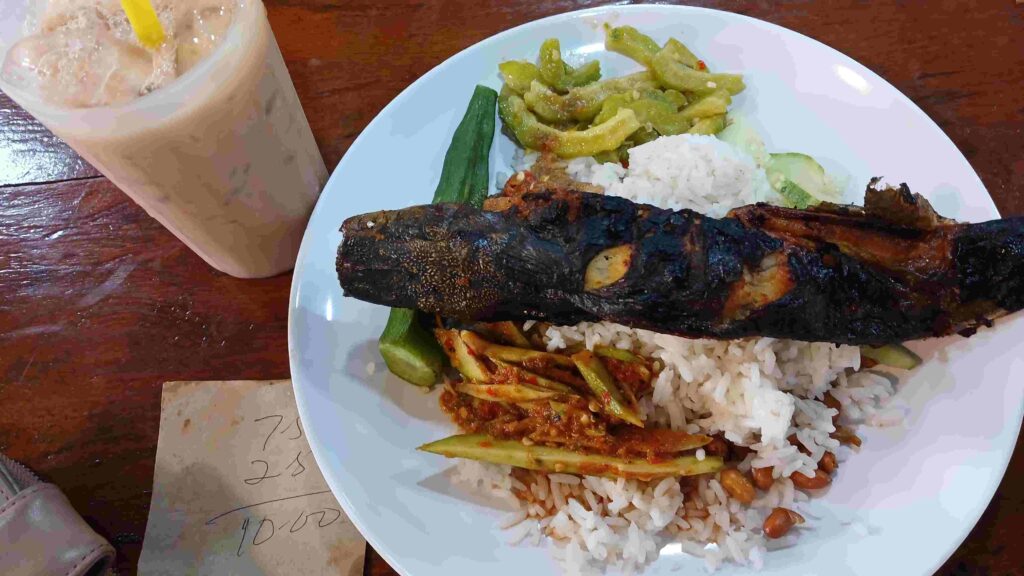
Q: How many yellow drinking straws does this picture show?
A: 1